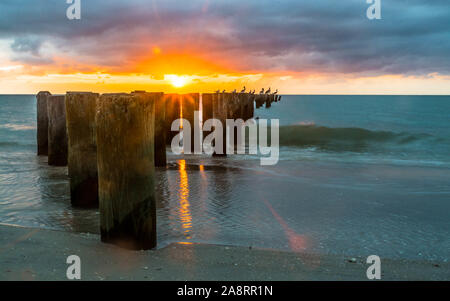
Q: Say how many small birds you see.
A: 9